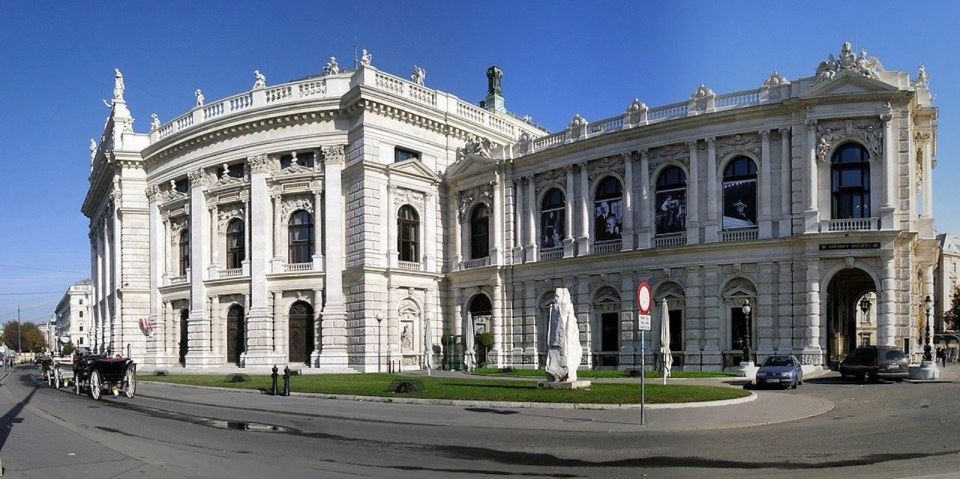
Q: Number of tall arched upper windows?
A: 10